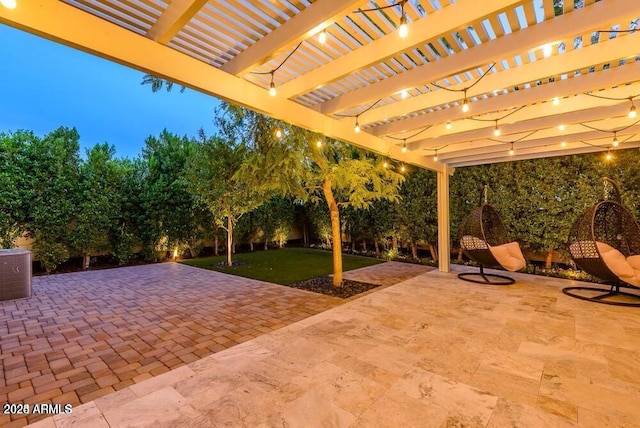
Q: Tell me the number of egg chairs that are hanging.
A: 2